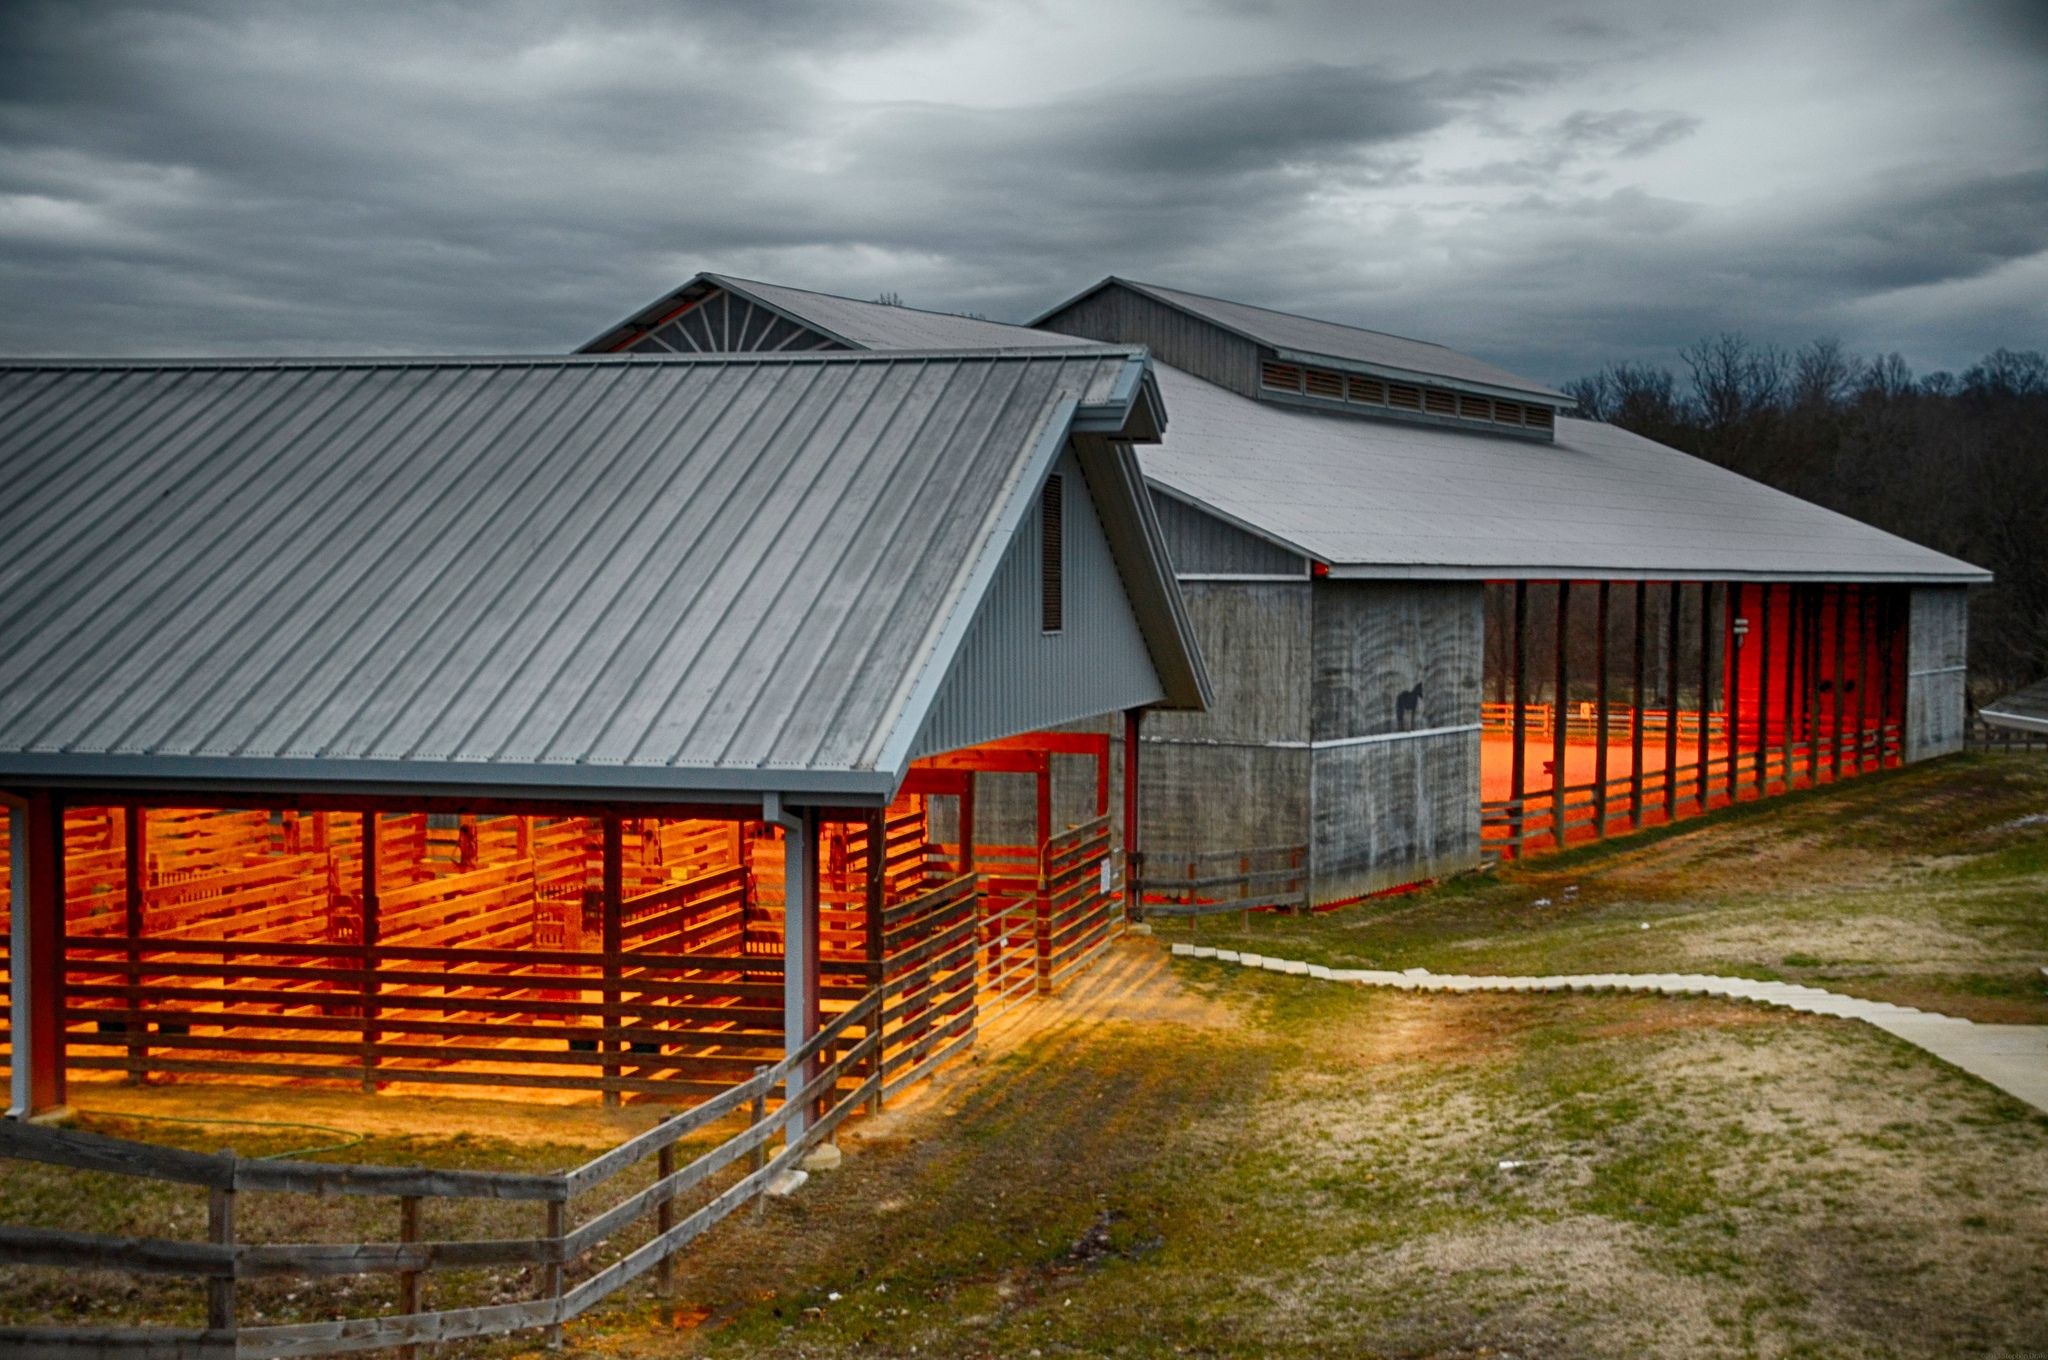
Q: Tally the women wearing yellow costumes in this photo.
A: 0